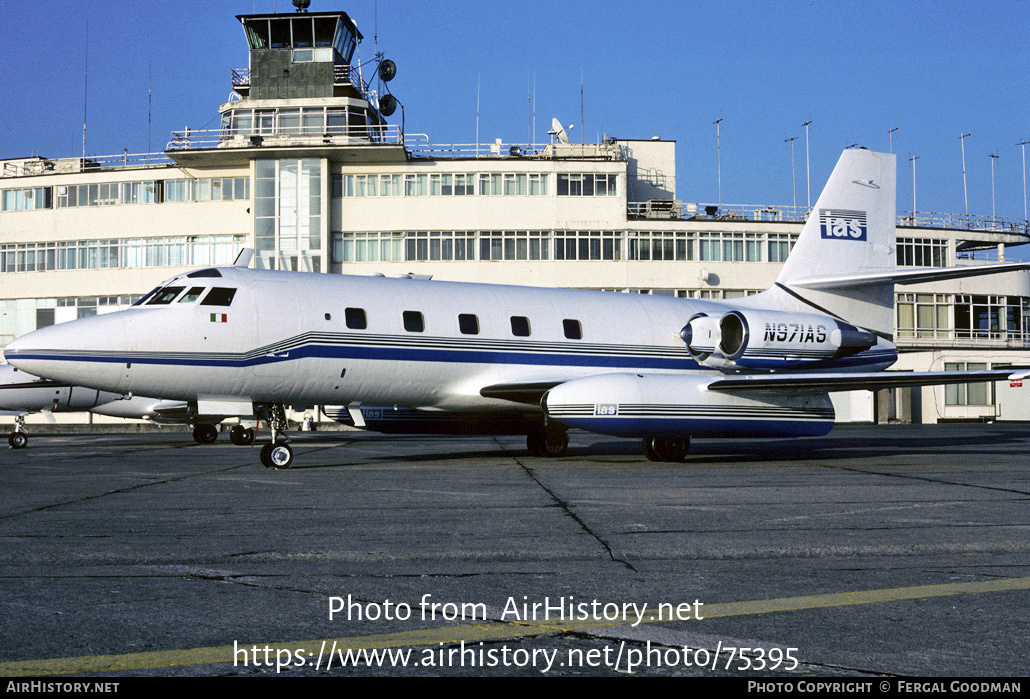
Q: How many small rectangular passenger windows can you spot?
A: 5